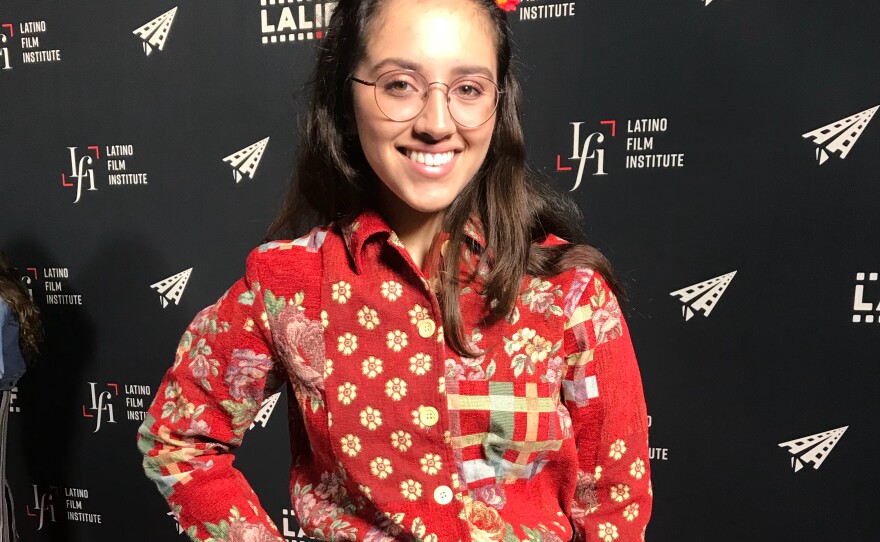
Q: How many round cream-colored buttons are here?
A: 3